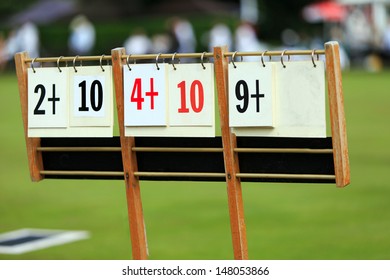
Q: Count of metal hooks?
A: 12